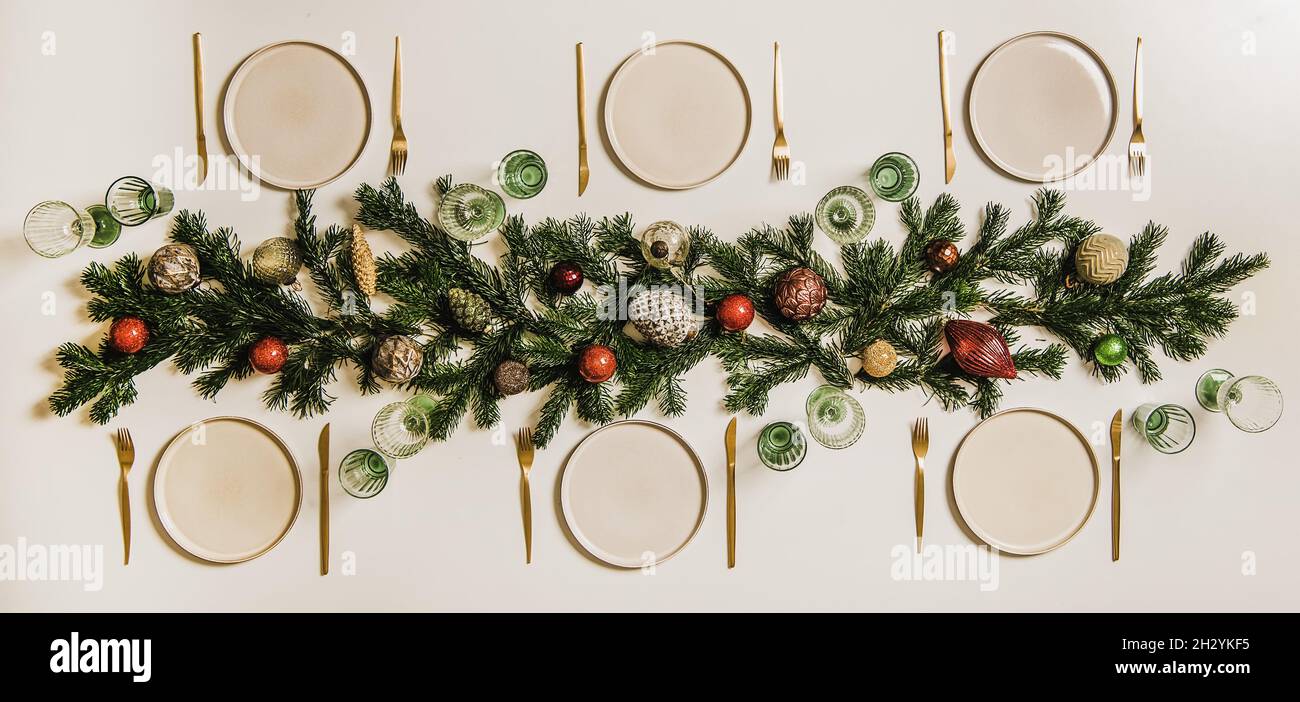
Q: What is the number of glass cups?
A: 12